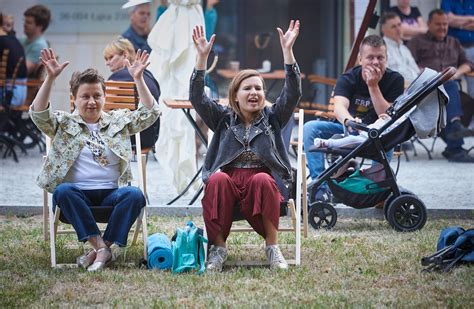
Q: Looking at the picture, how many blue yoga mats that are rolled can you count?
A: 1